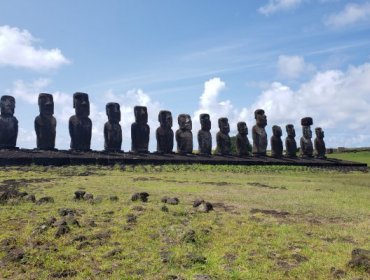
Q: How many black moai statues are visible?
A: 15